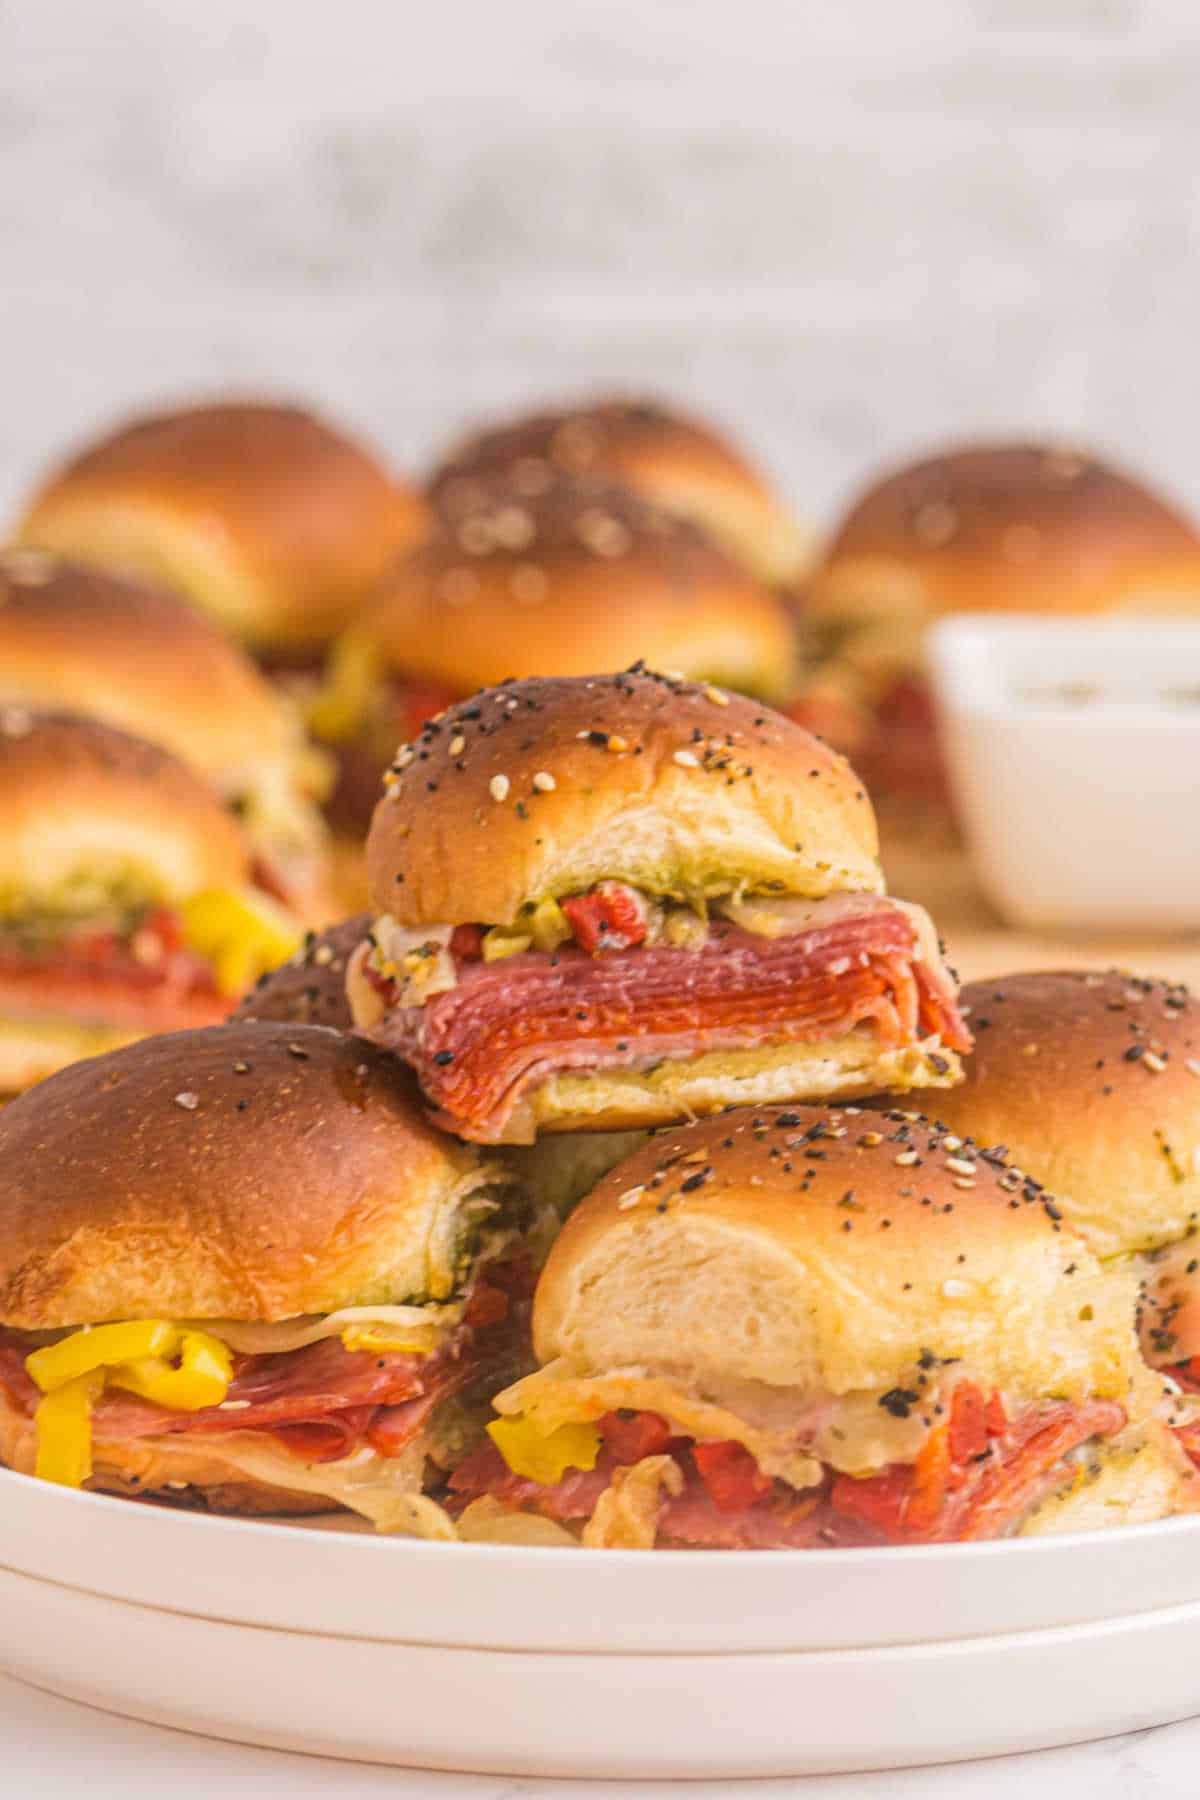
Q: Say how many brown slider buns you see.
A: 11